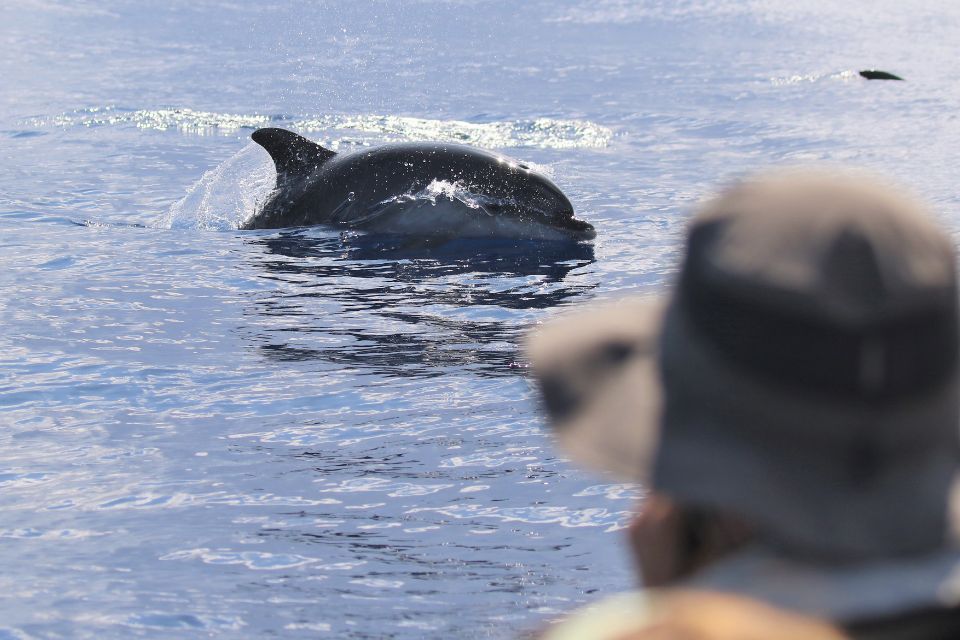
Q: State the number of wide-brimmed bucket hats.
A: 1